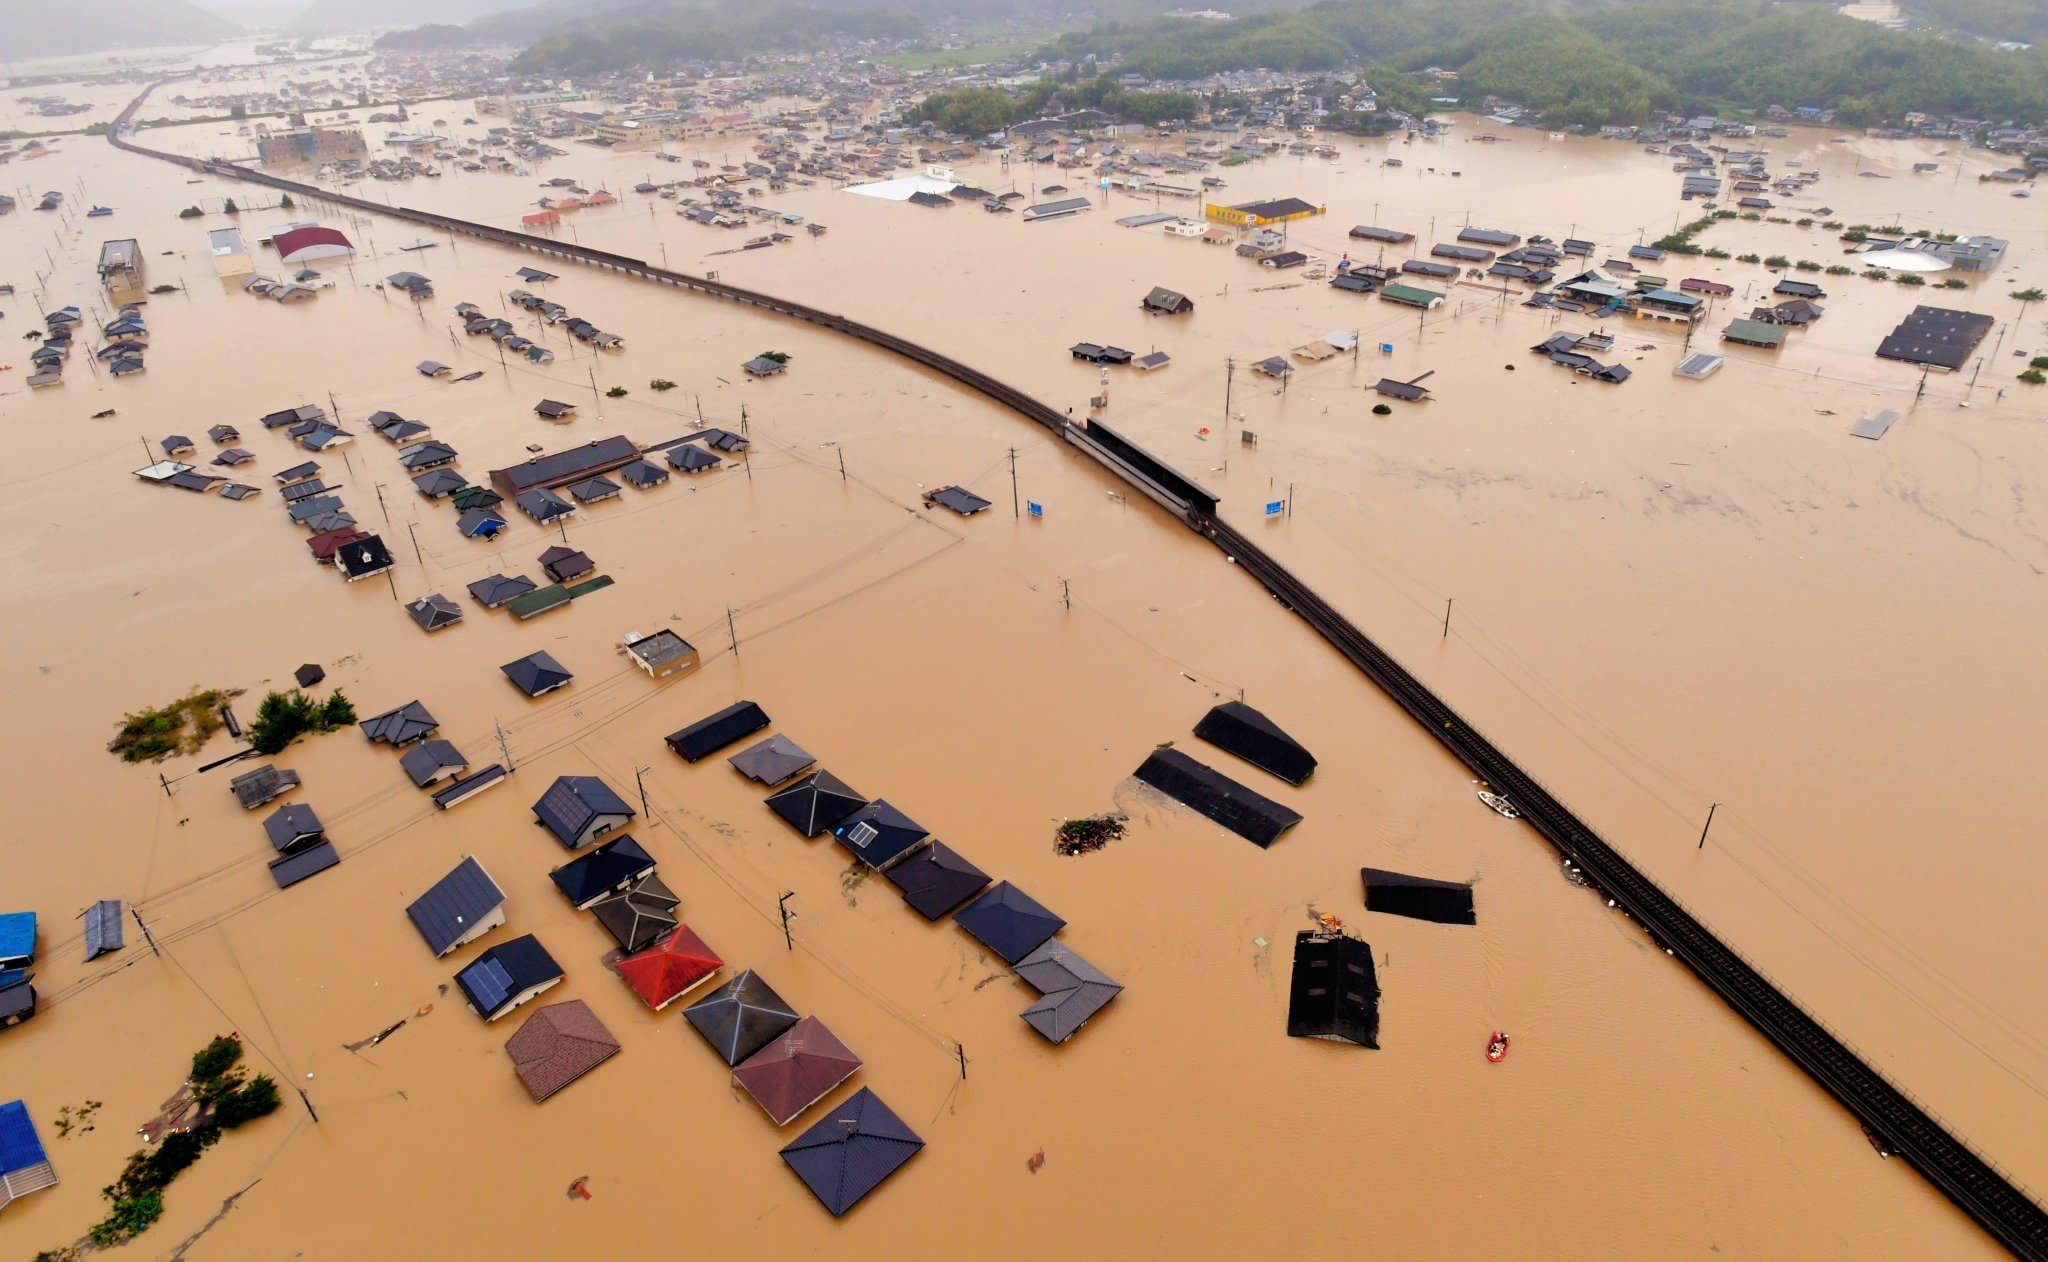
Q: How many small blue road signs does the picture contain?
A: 3